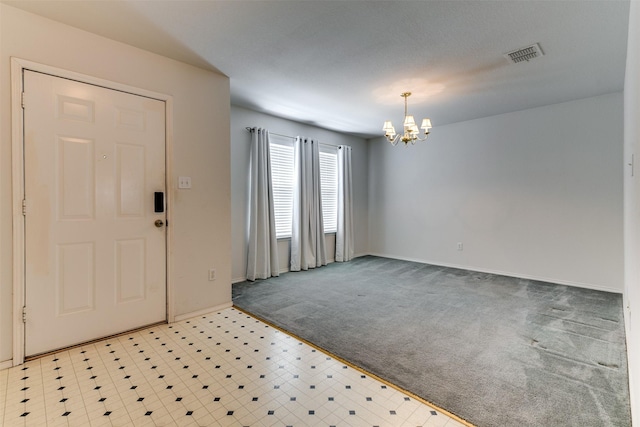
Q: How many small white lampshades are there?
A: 5